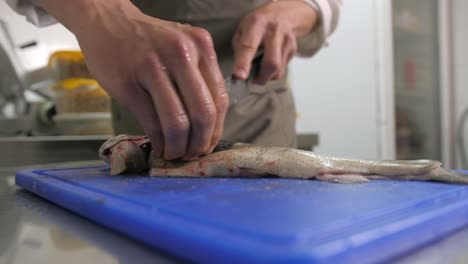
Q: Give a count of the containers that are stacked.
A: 3